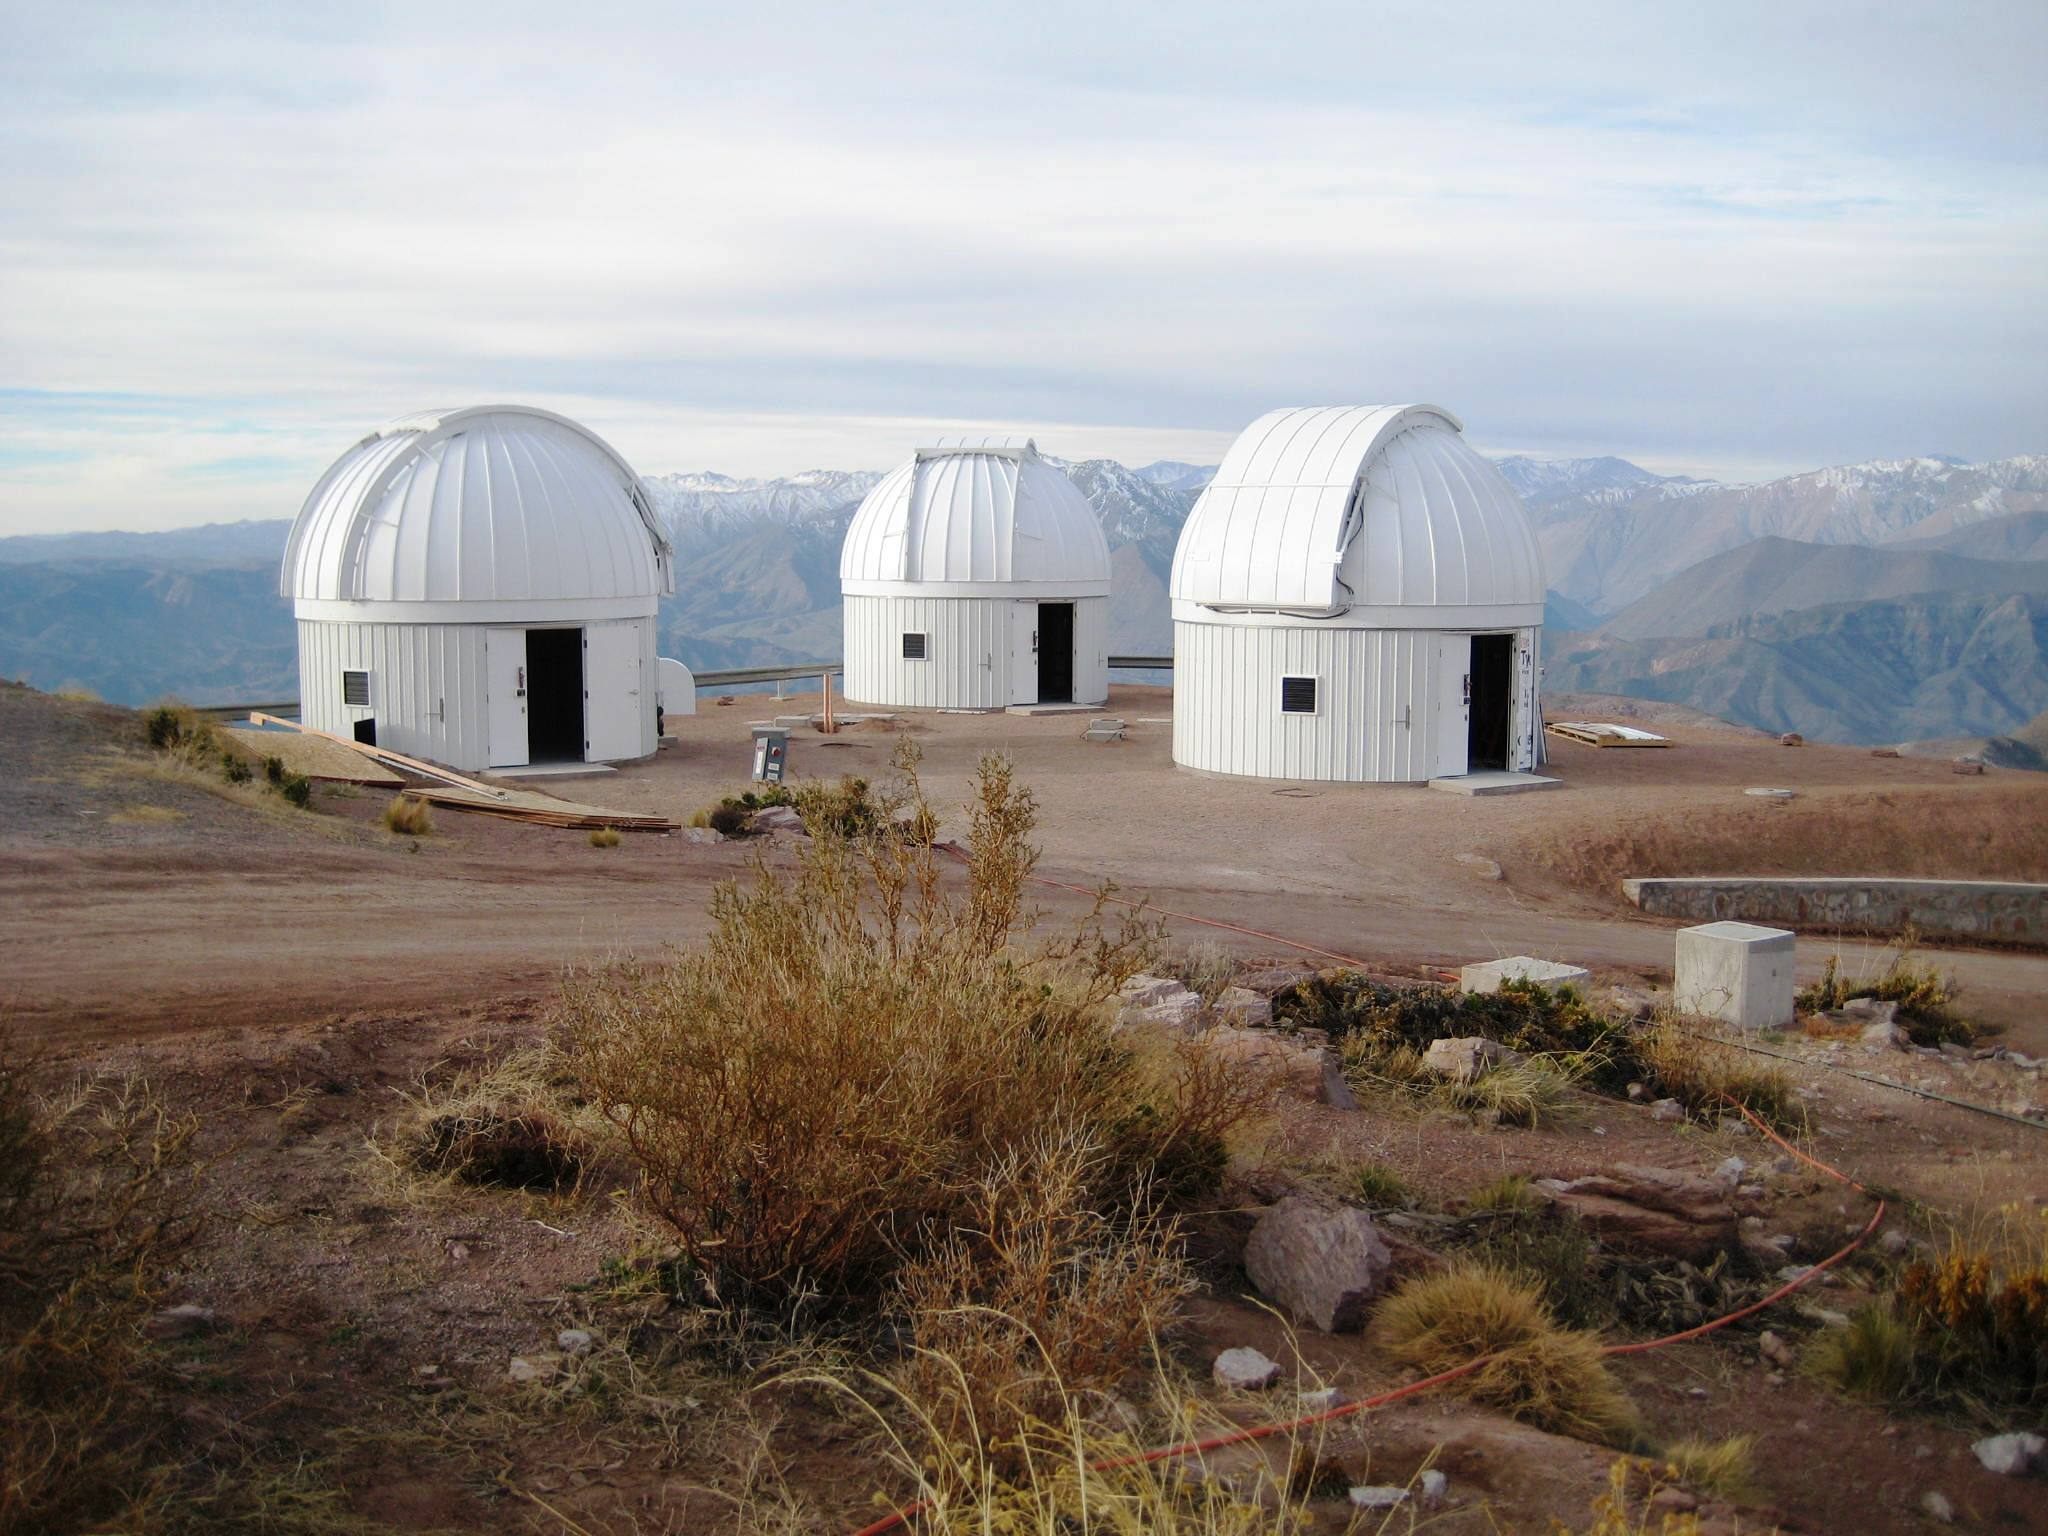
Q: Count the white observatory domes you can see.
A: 3